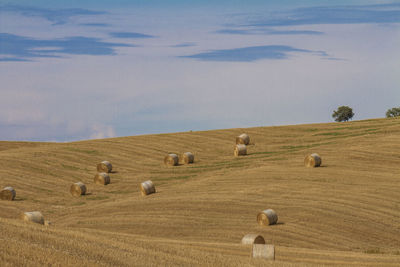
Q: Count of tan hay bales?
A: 14